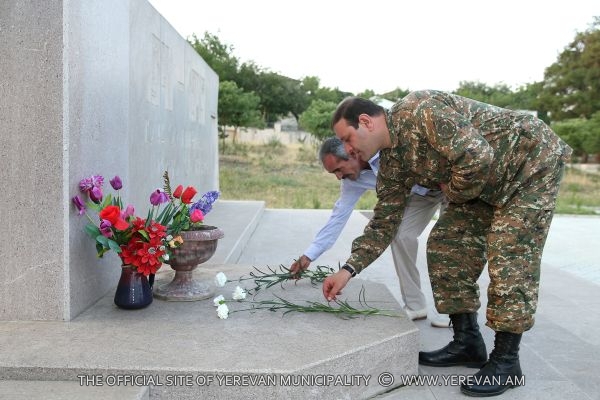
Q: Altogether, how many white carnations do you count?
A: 4